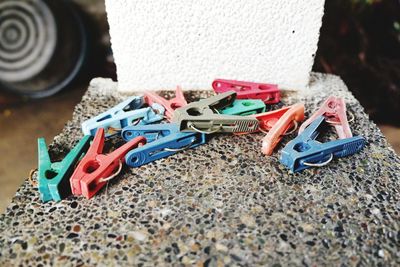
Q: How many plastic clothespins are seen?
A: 11